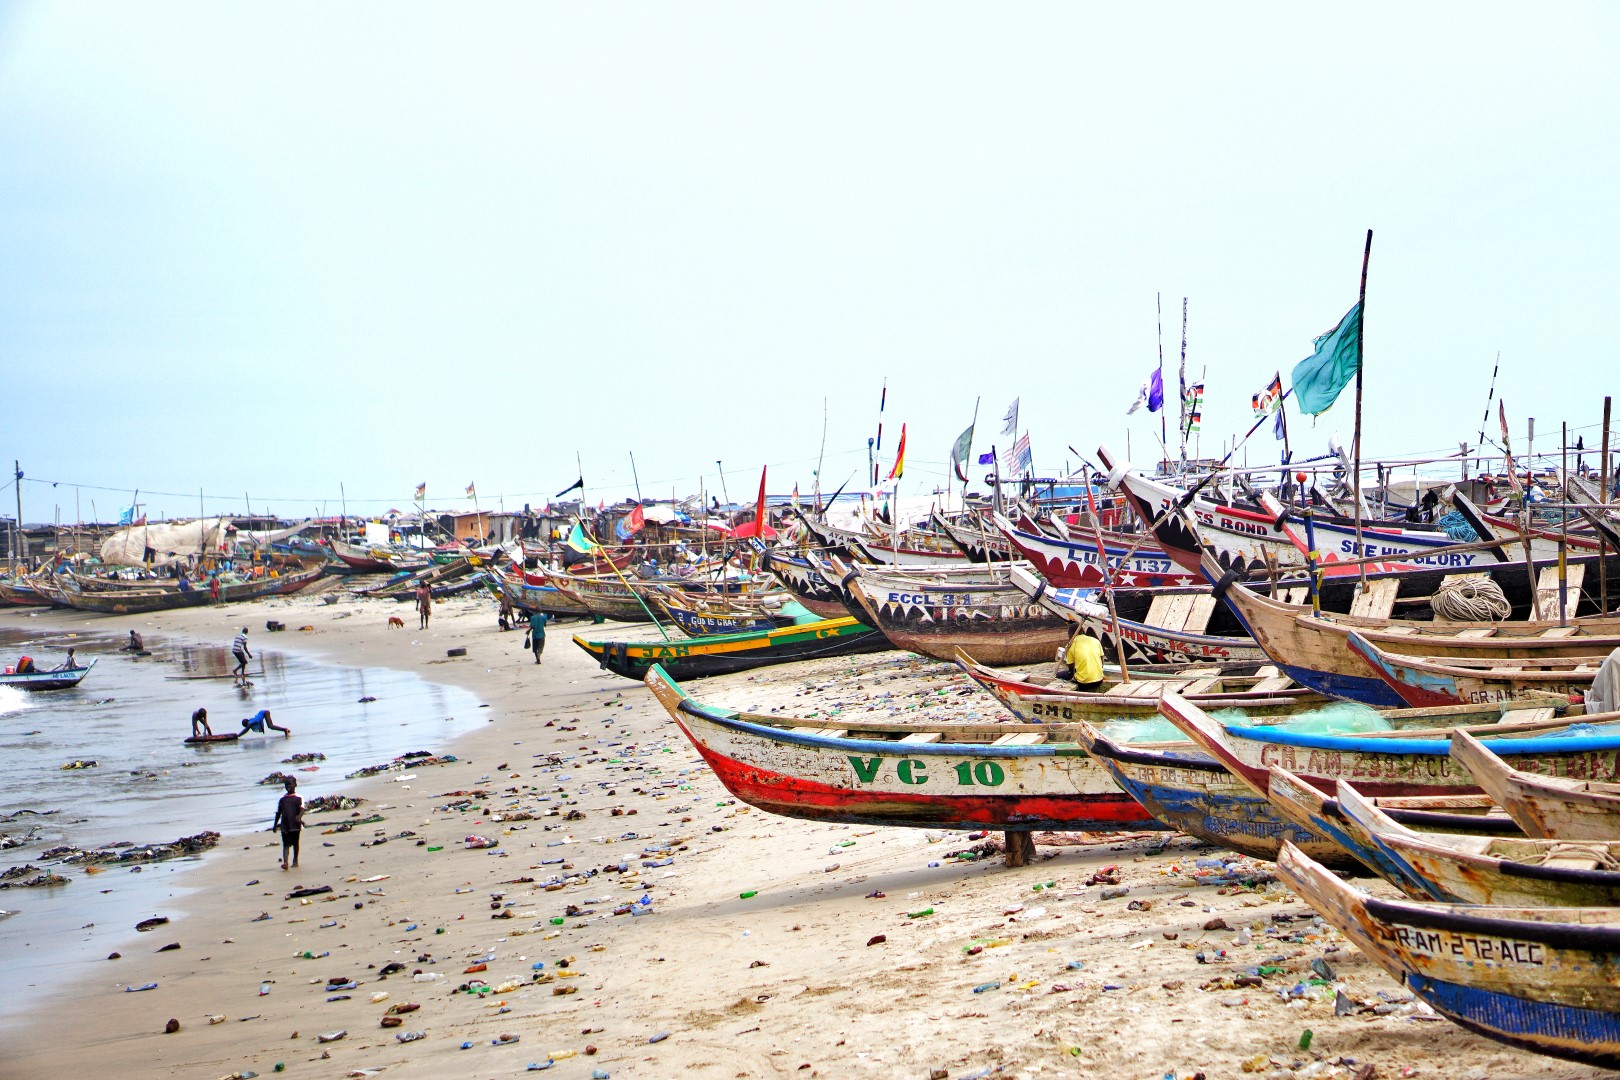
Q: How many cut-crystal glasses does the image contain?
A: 0